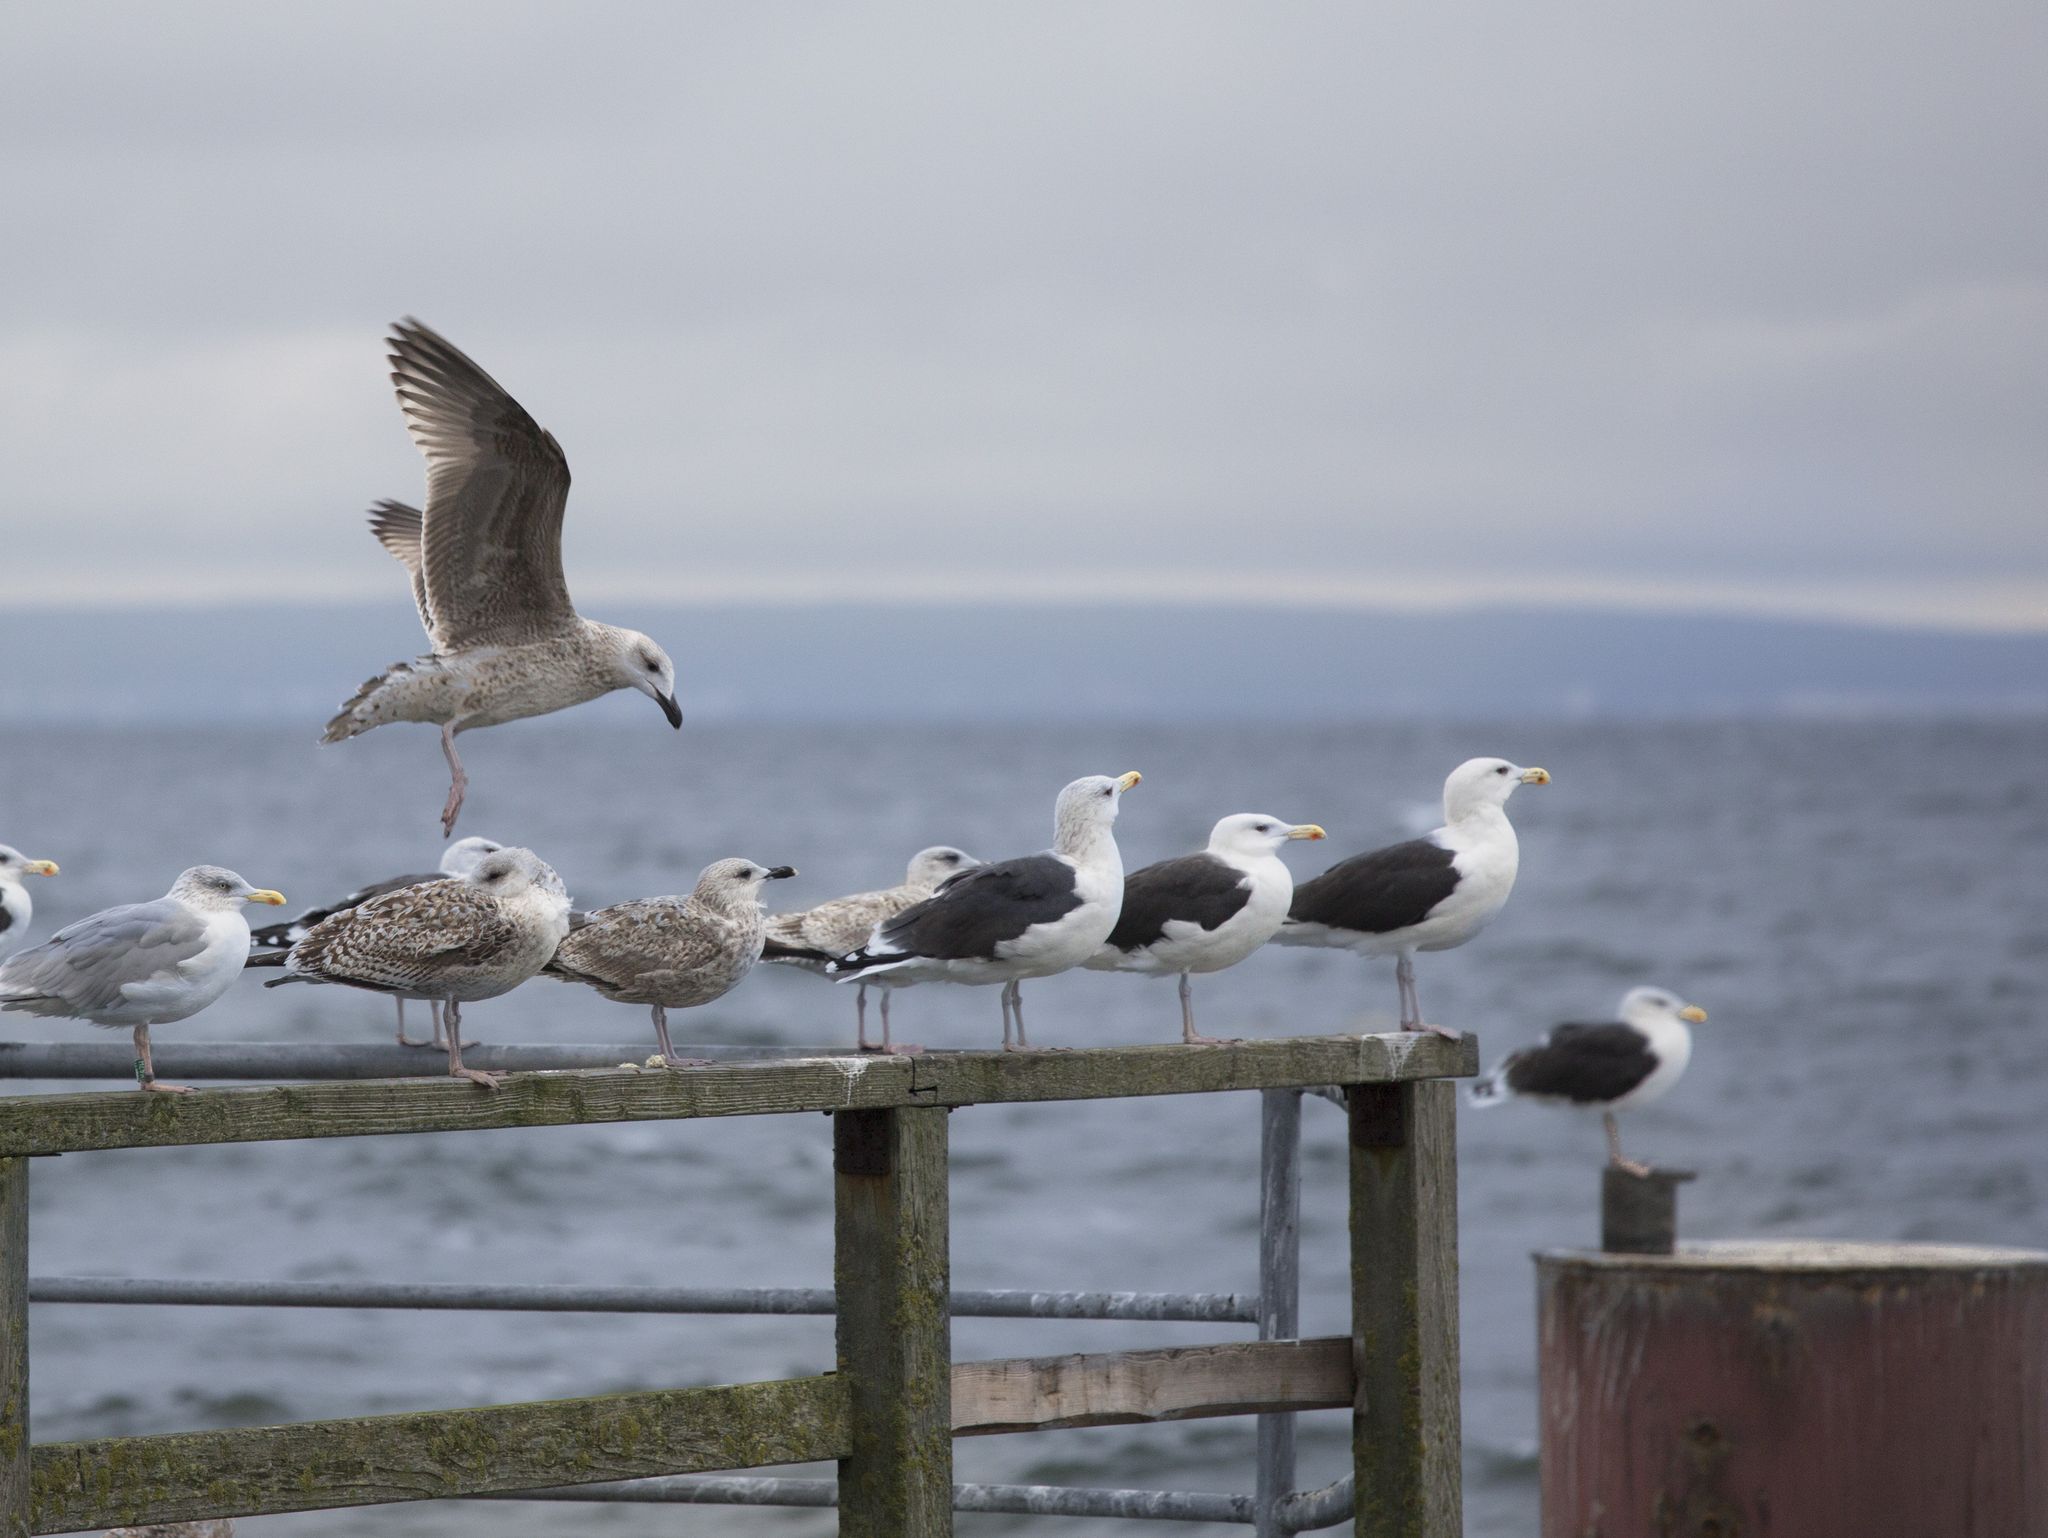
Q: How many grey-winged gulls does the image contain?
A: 1